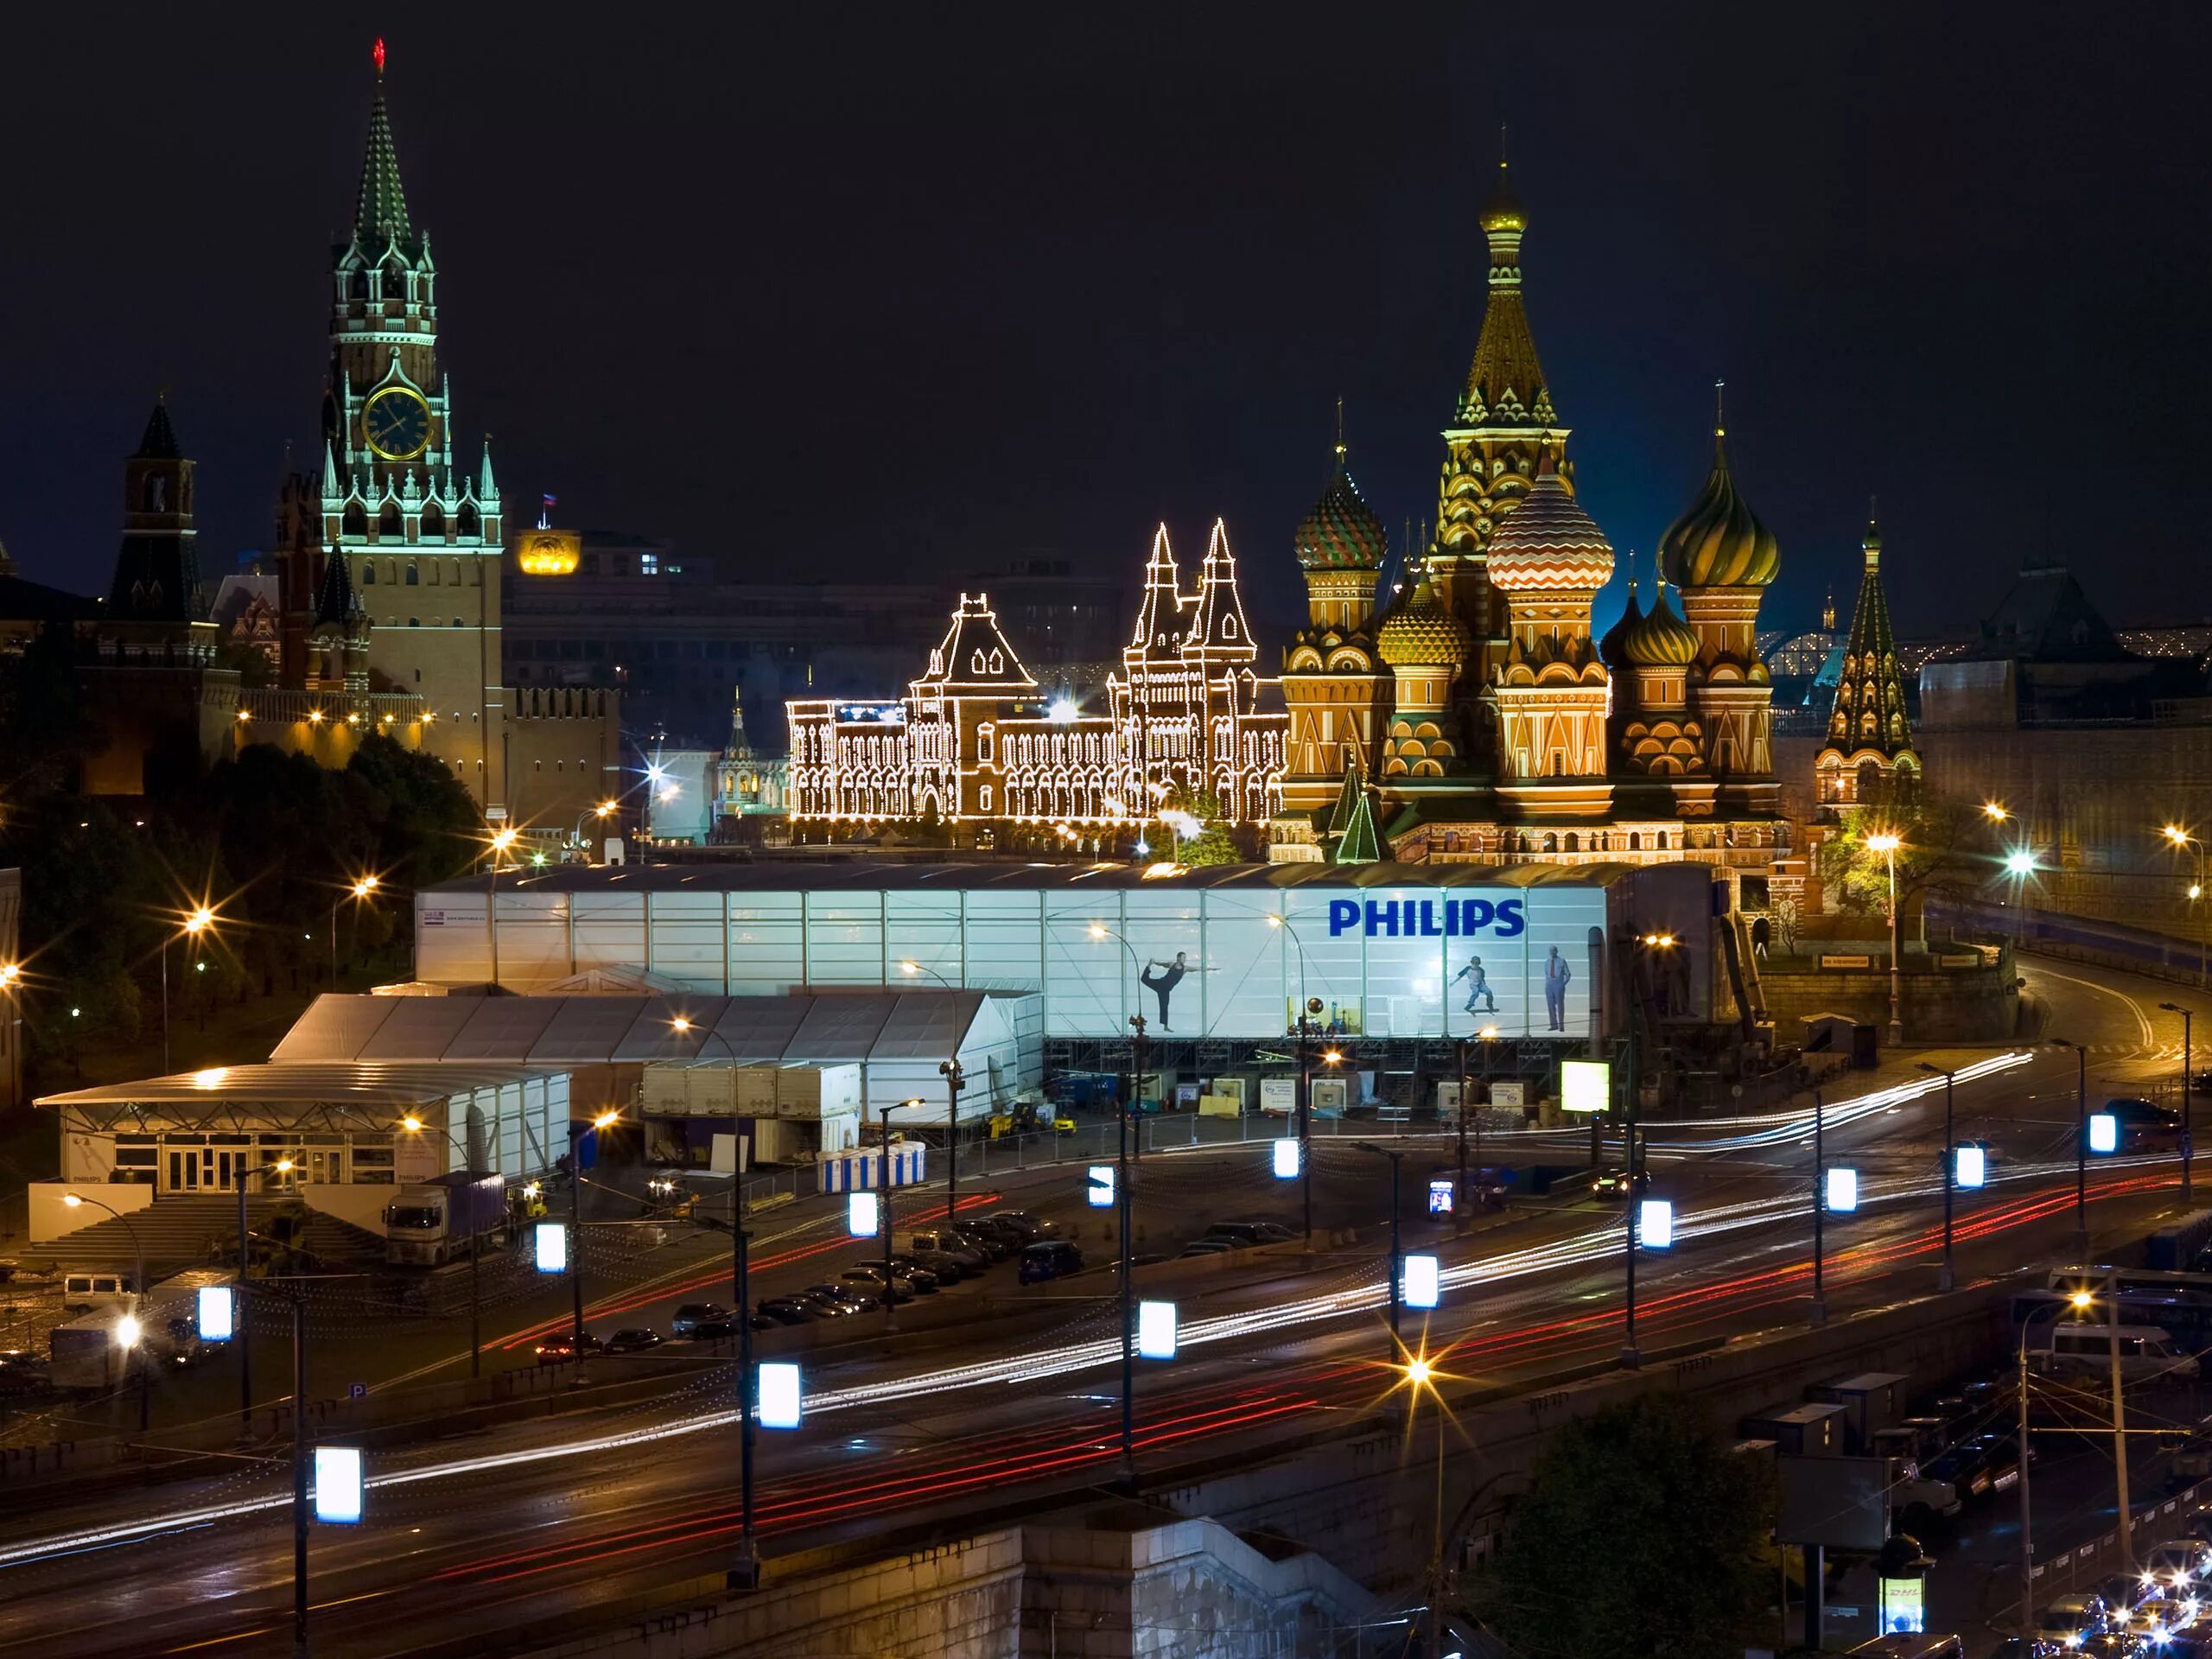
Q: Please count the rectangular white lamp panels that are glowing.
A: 13